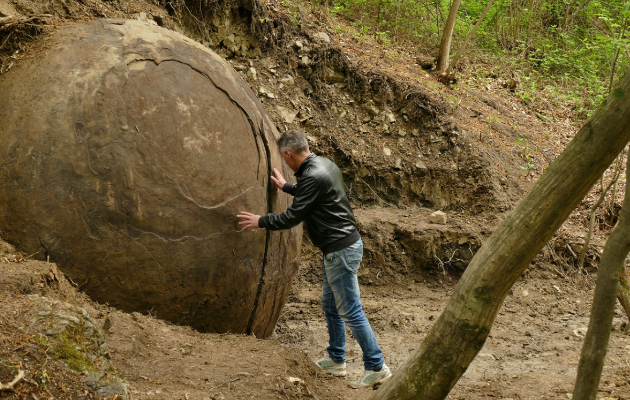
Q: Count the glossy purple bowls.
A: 0